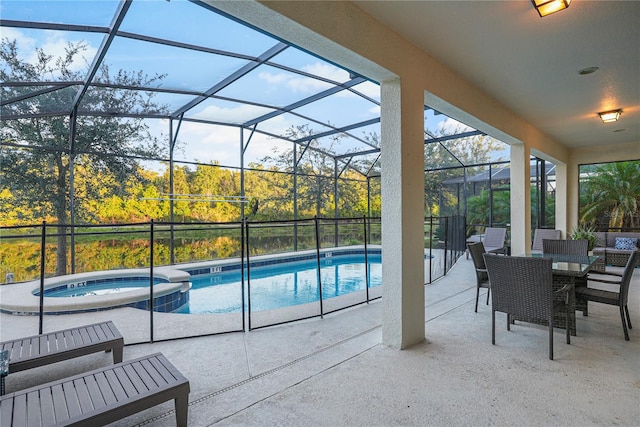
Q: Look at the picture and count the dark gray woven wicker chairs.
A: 4